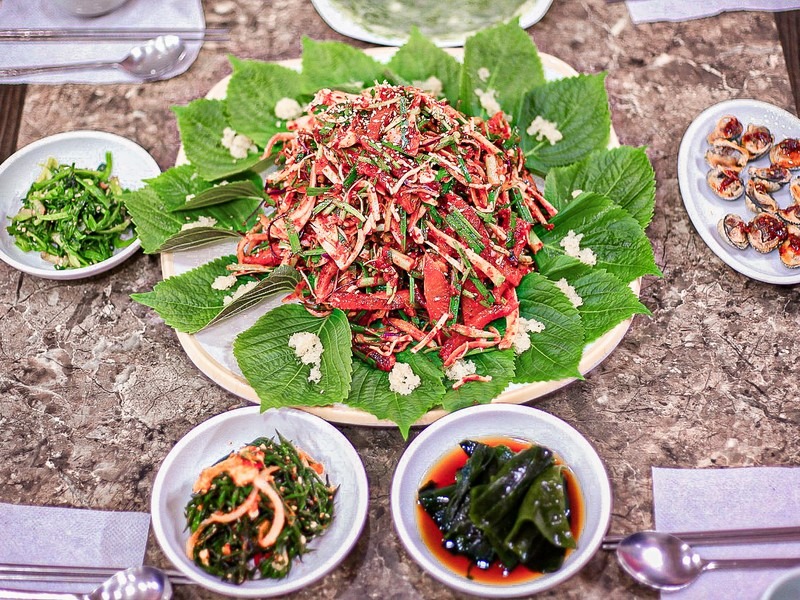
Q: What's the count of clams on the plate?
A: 12